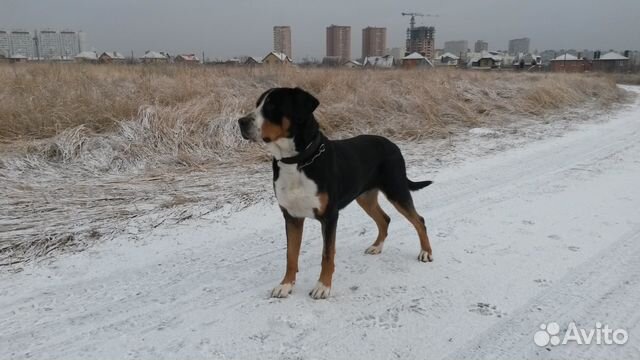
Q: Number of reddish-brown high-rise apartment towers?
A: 3